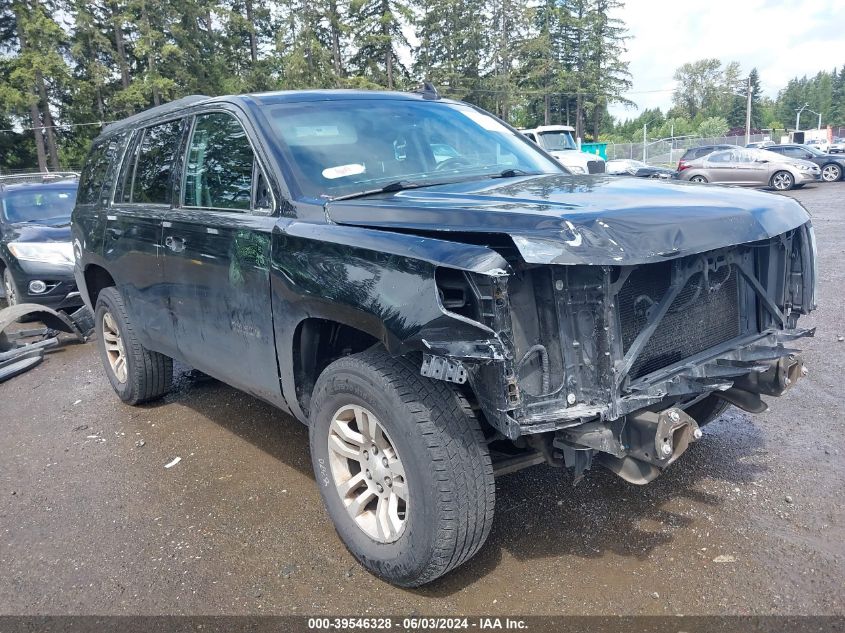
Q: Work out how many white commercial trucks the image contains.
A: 1